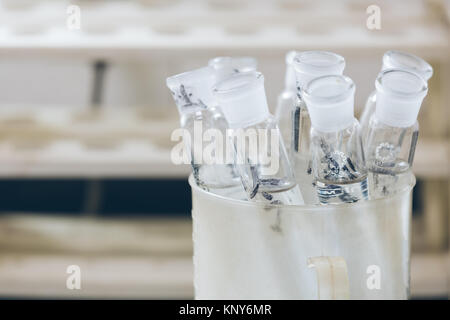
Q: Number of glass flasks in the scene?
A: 8